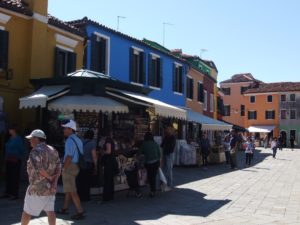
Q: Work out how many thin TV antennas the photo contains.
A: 3